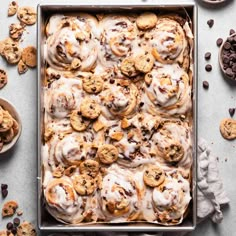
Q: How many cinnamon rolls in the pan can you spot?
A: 12